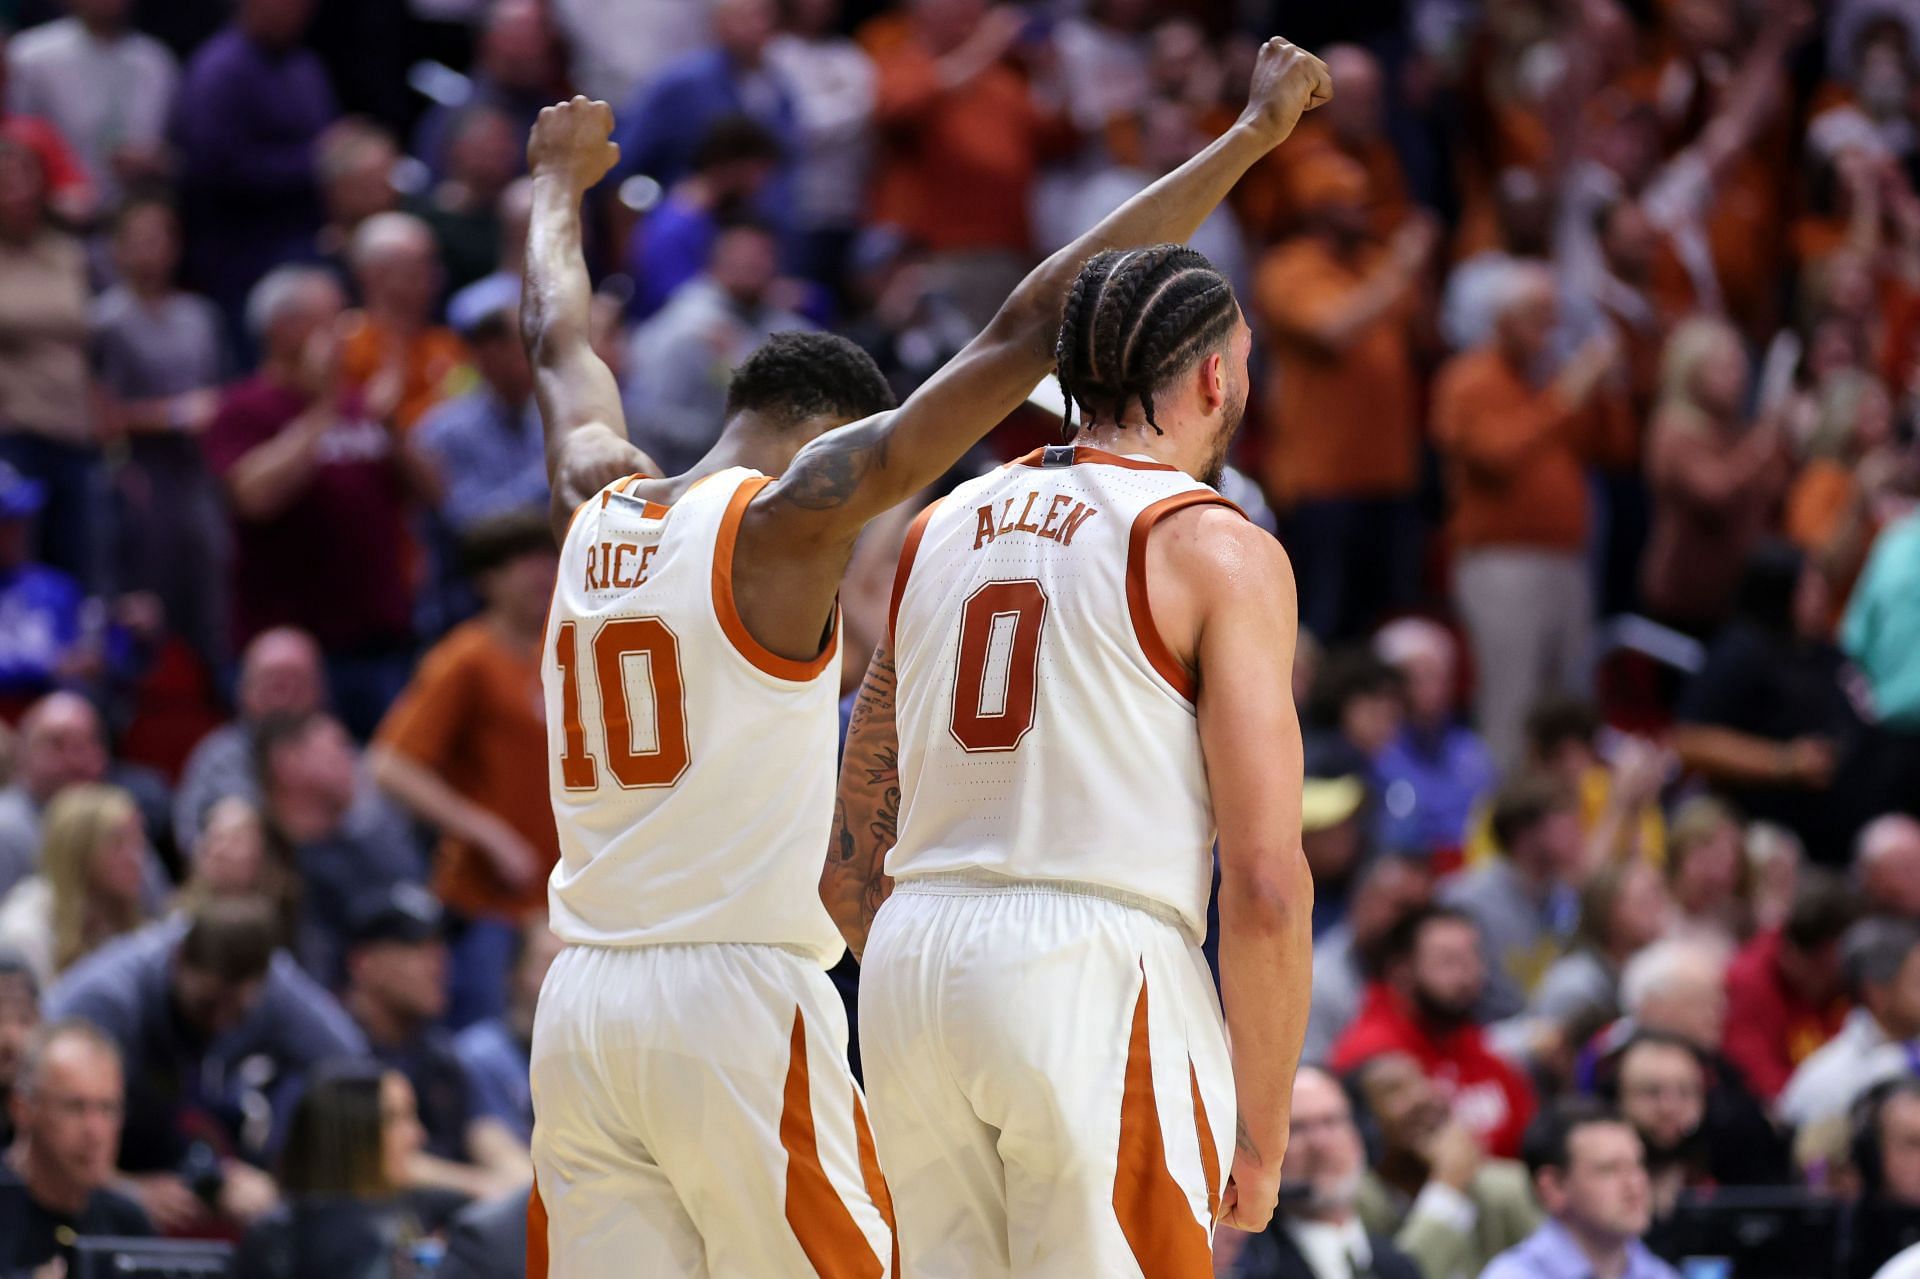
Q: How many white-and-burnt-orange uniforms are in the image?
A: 2